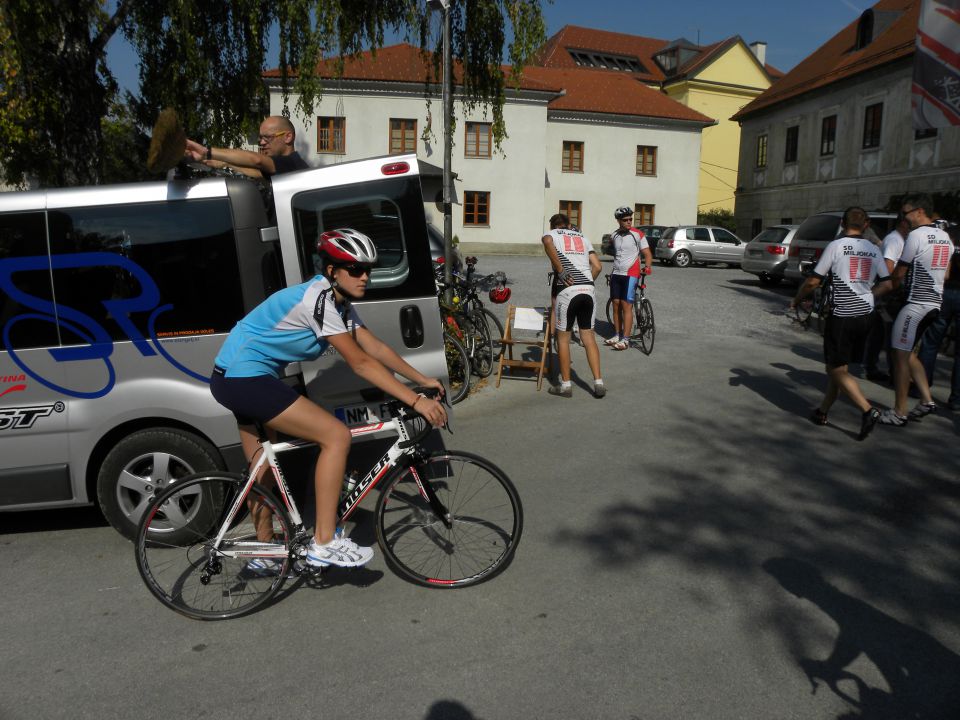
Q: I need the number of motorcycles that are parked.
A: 0